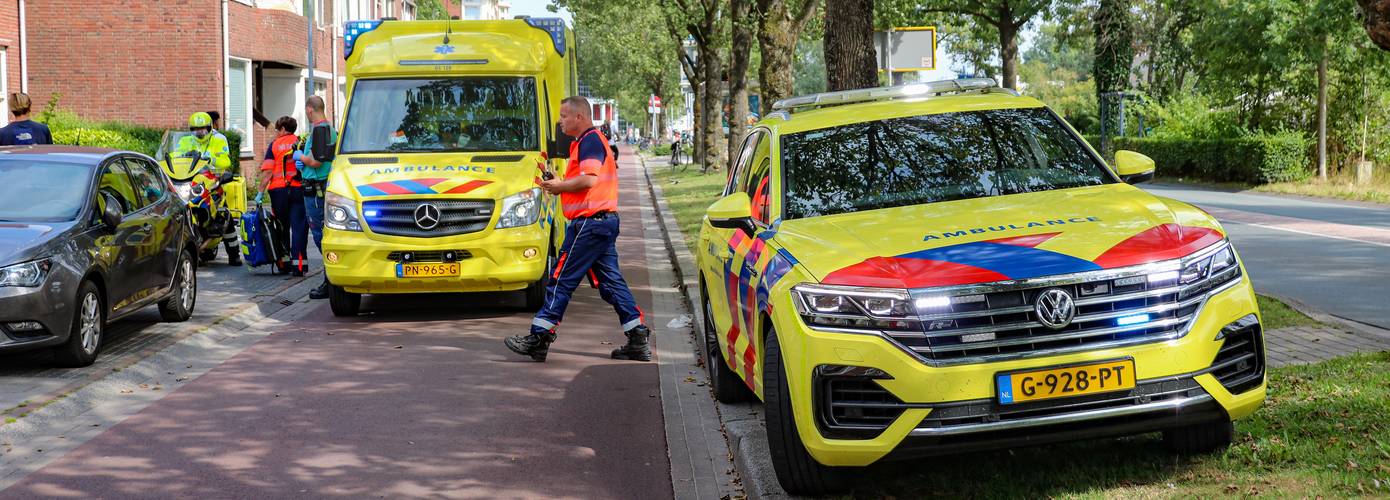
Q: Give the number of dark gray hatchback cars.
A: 1